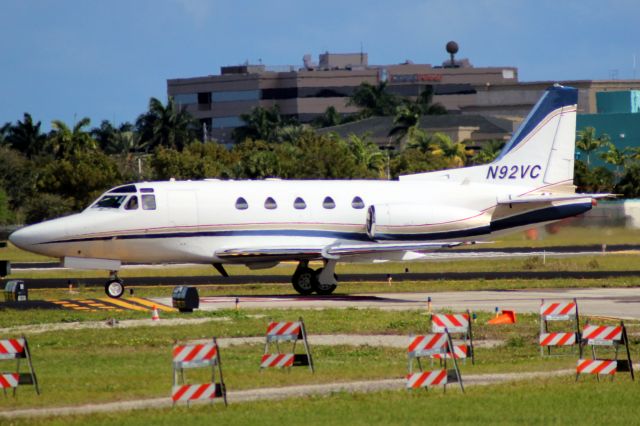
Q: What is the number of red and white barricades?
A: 7